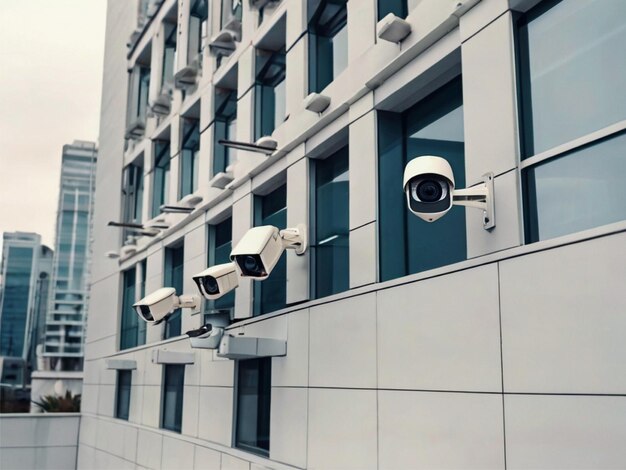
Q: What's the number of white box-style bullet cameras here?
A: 3